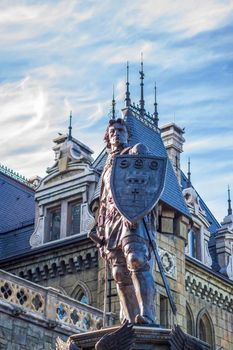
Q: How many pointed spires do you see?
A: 7